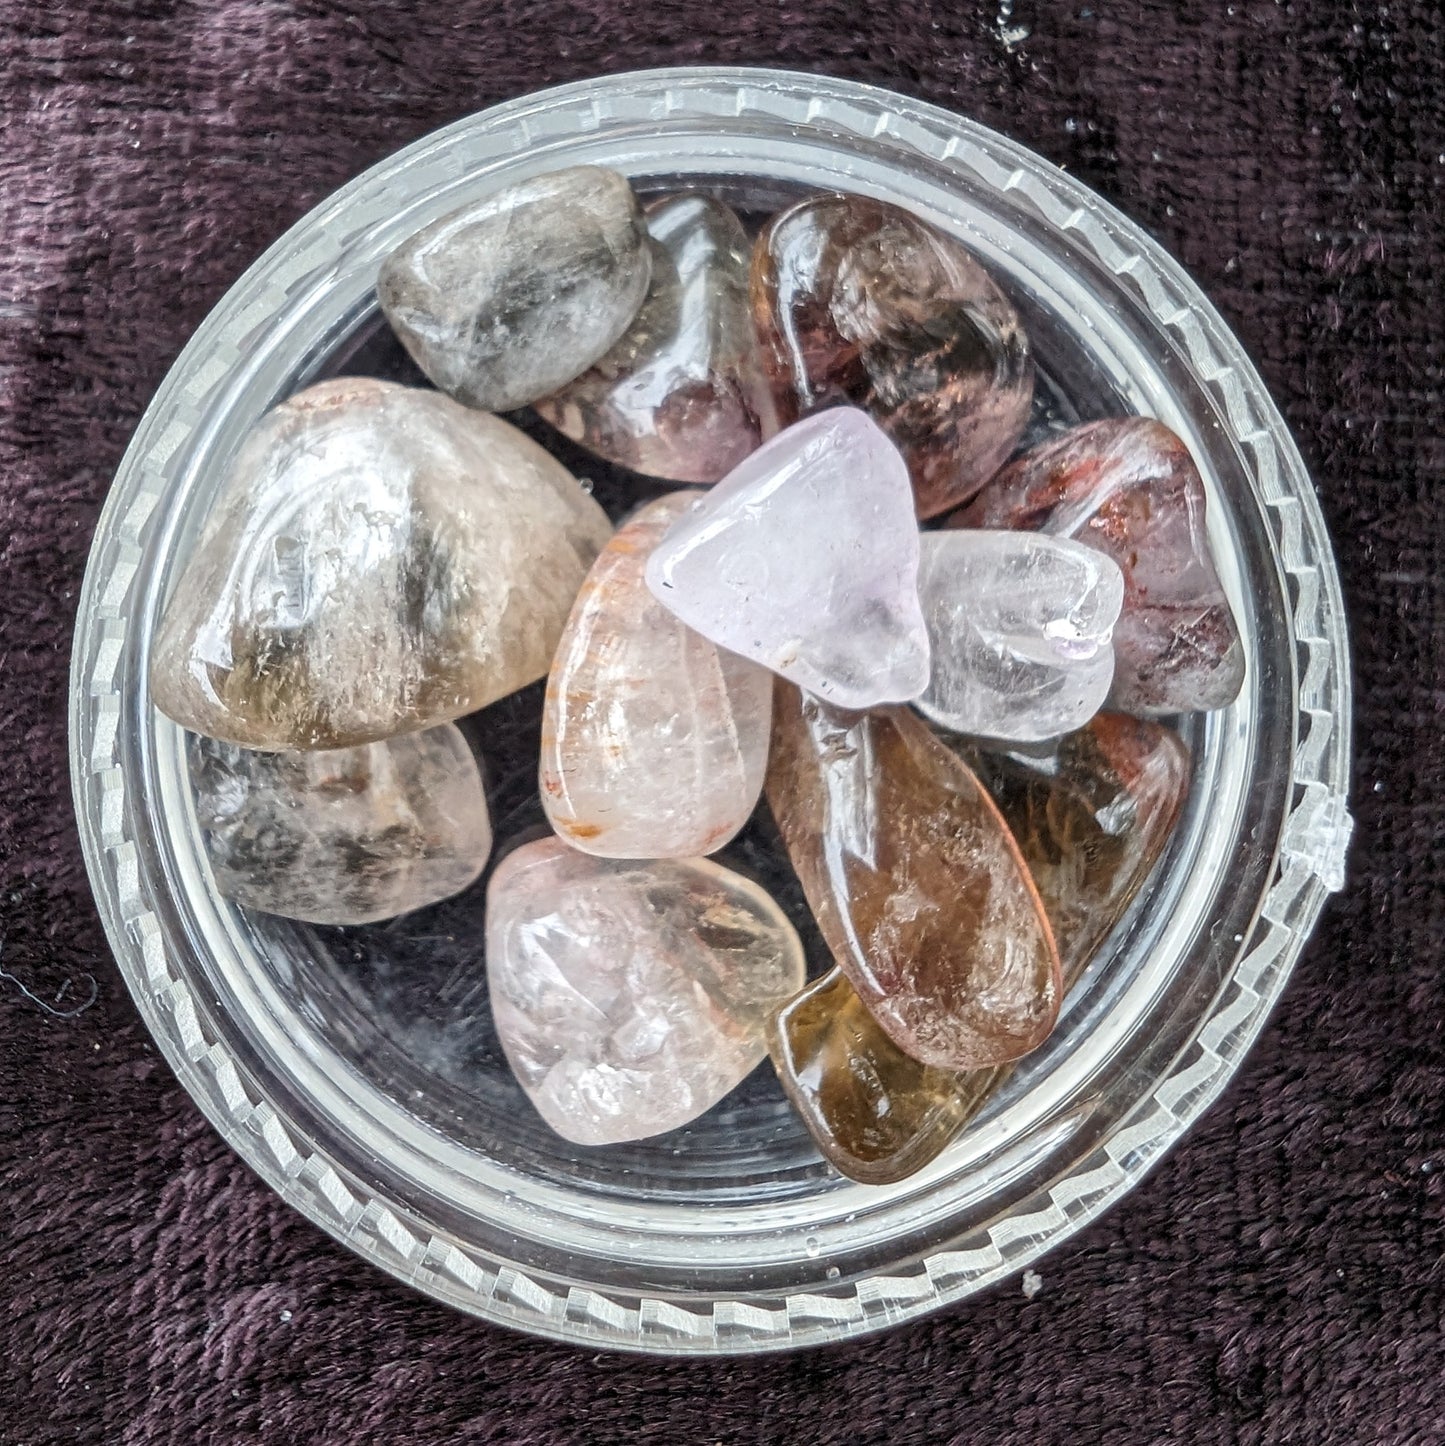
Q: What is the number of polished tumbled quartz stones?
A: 13